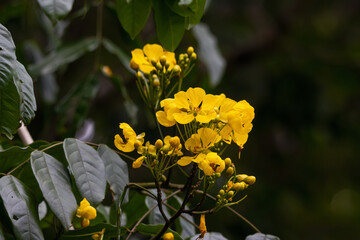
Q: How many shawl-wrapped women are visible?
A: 0